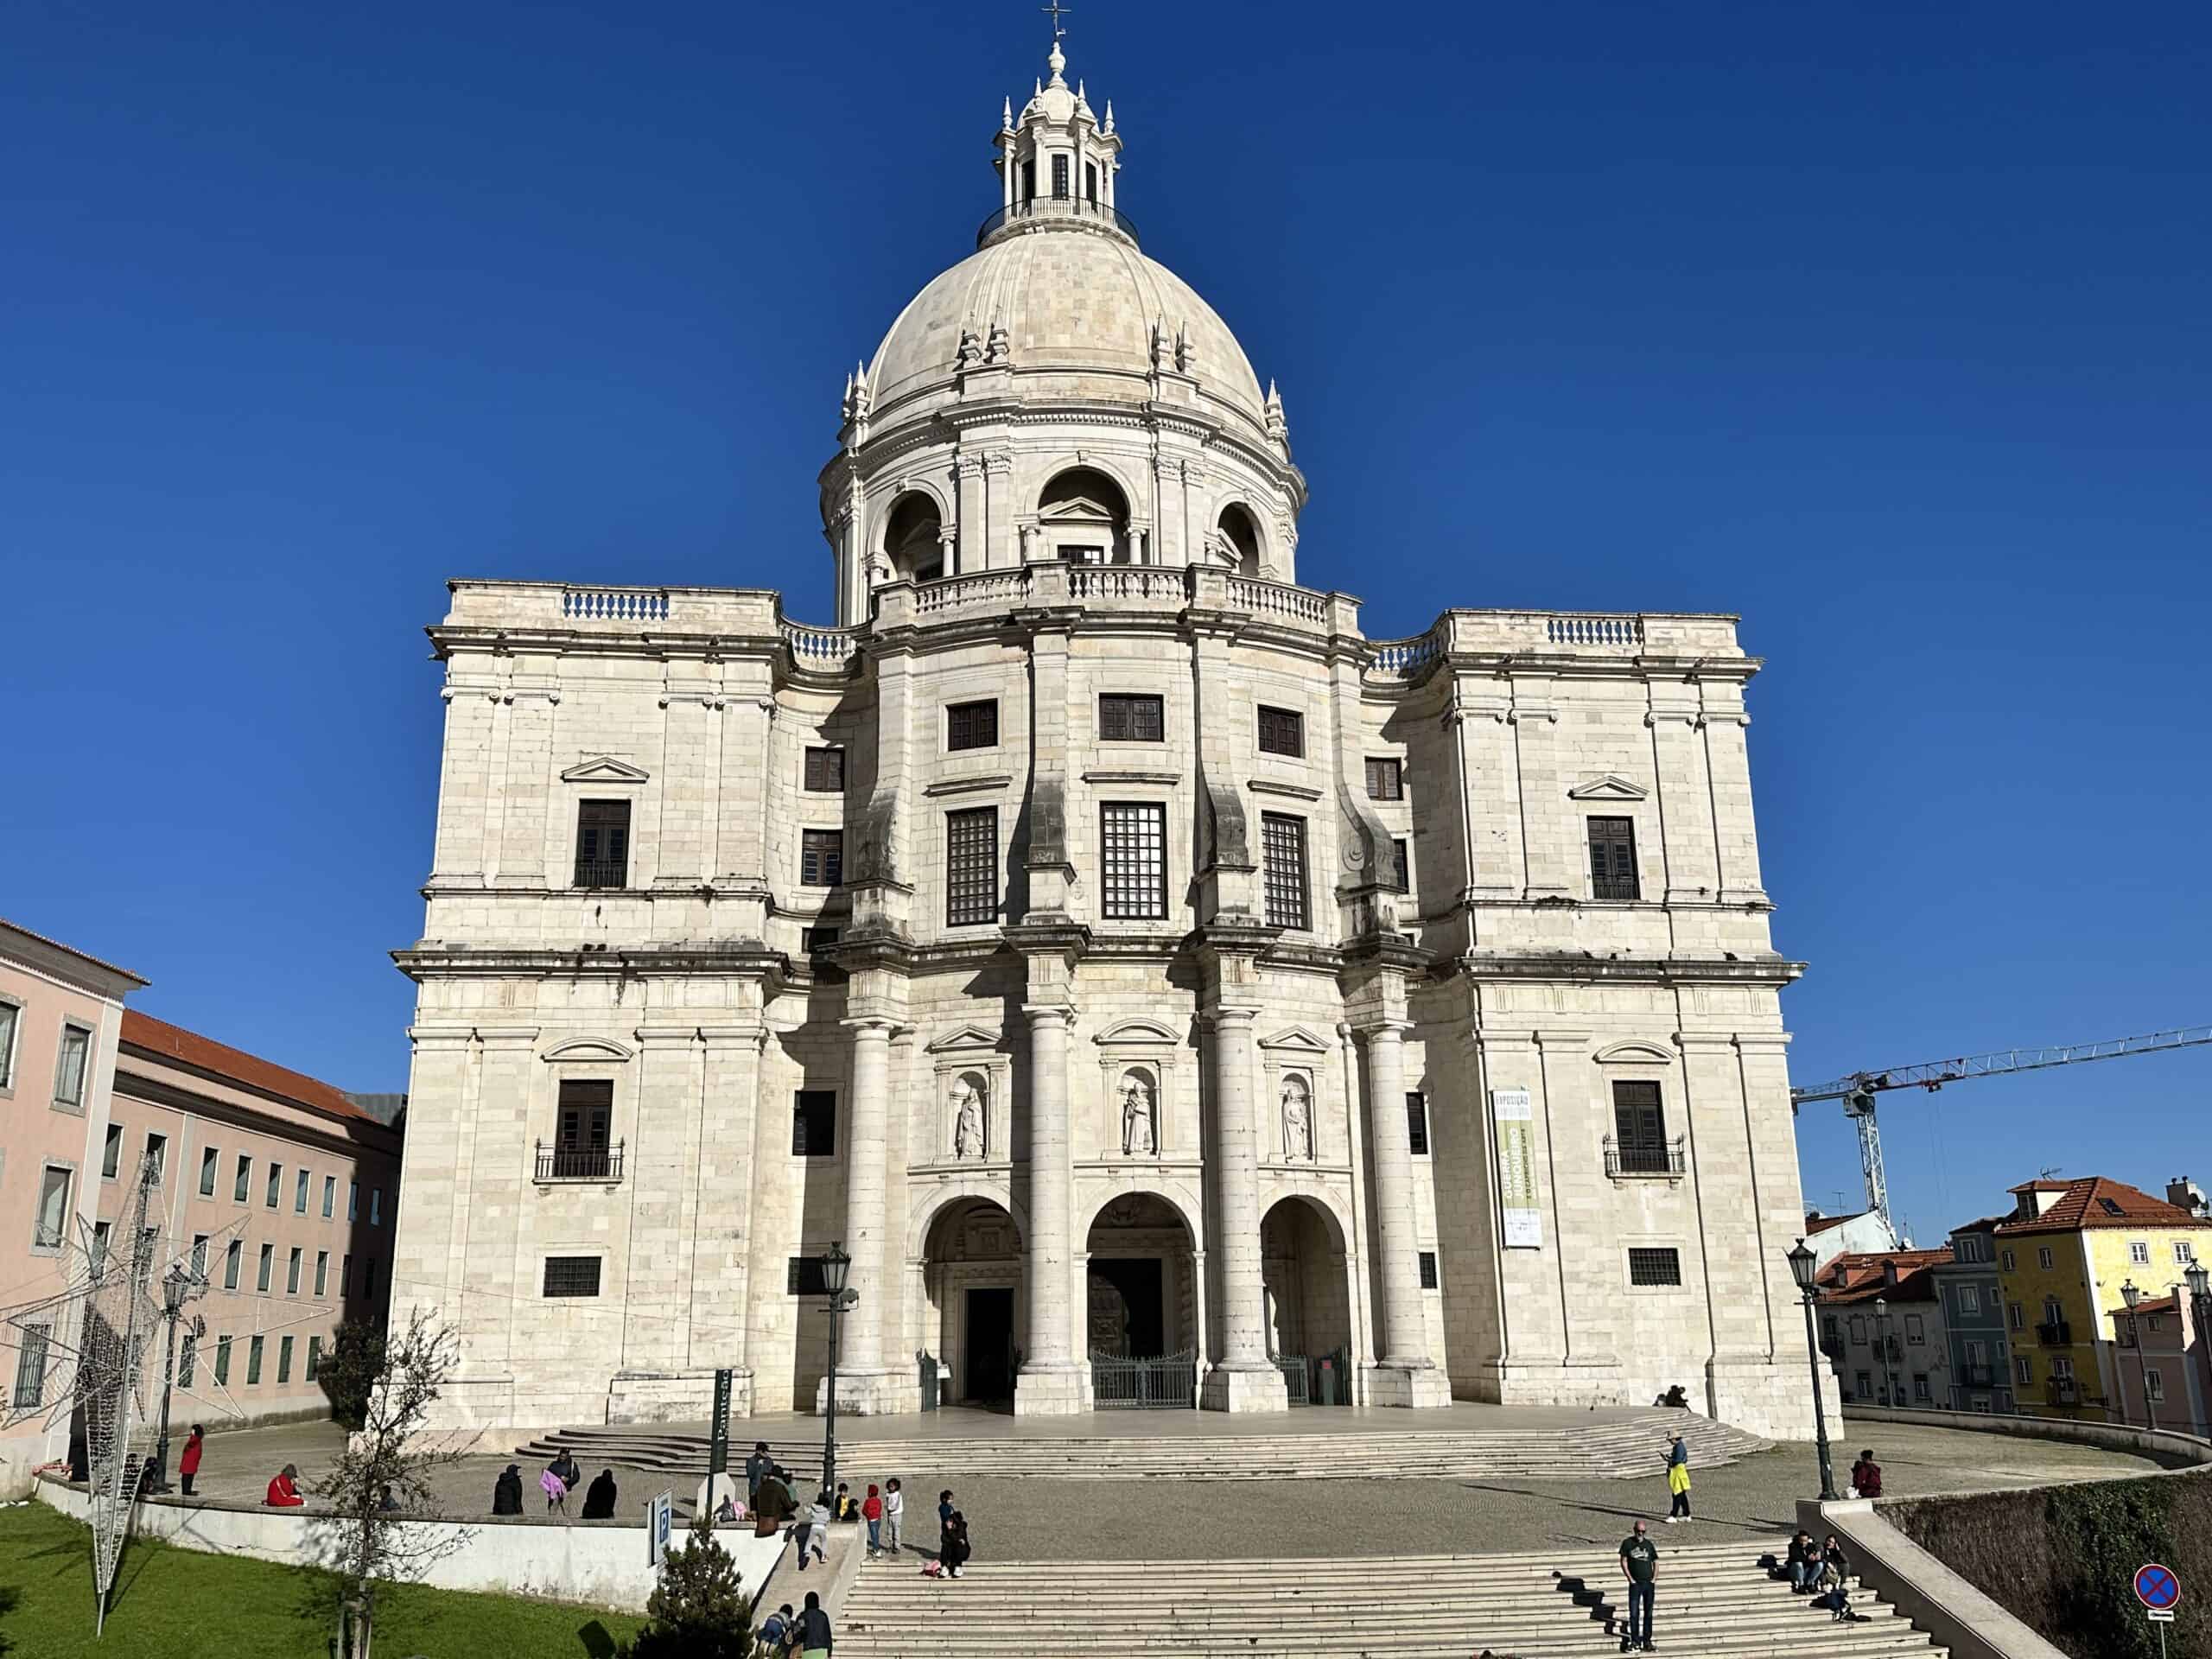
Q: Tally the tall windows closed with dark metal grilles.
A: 3